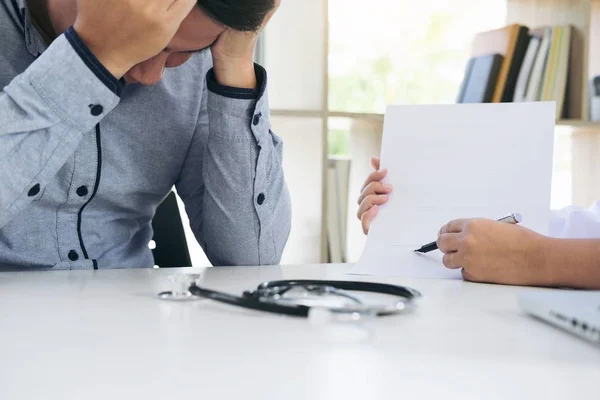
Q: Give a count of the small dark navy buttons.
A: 6